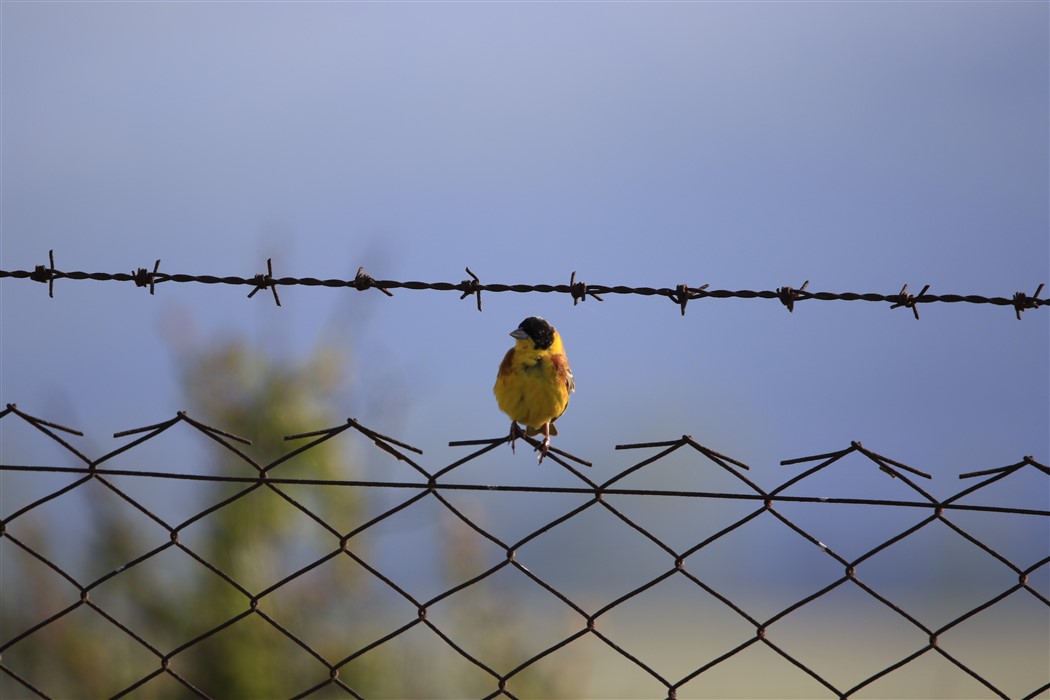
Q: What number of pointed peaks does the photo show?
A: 7